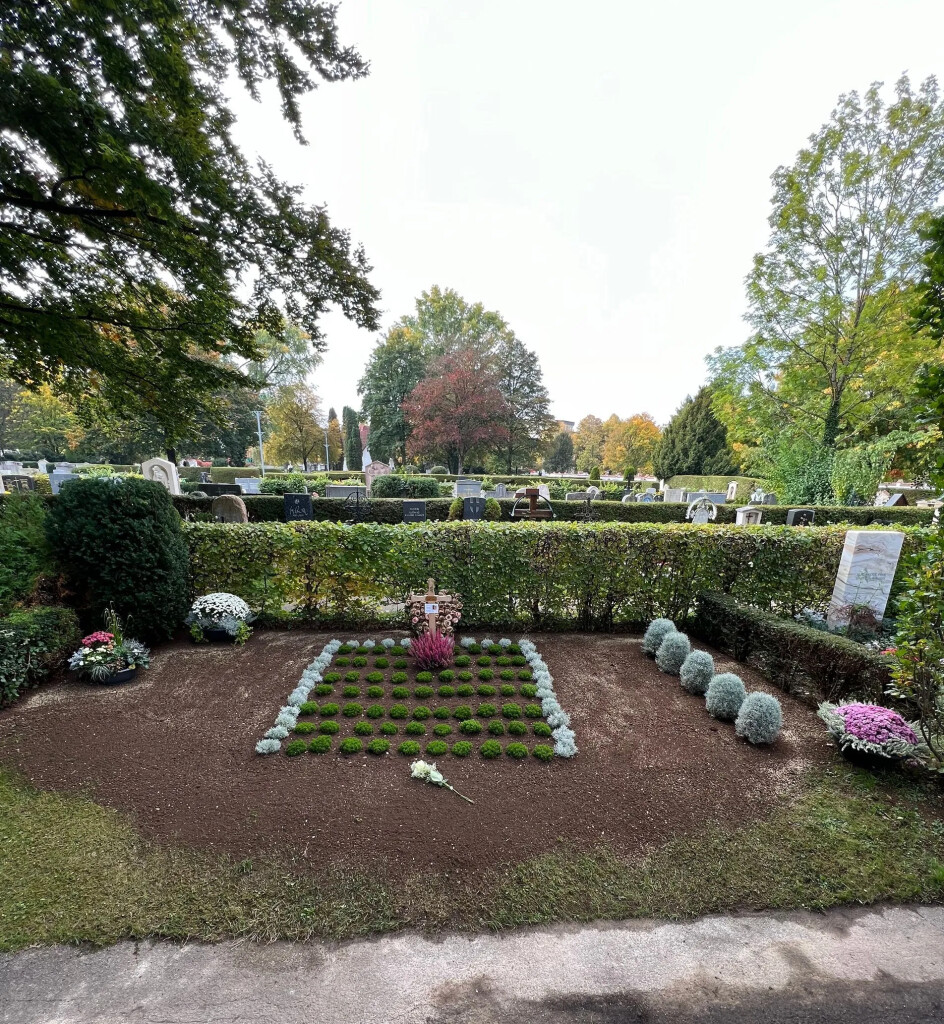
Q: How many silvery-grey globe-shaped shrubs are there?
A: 5